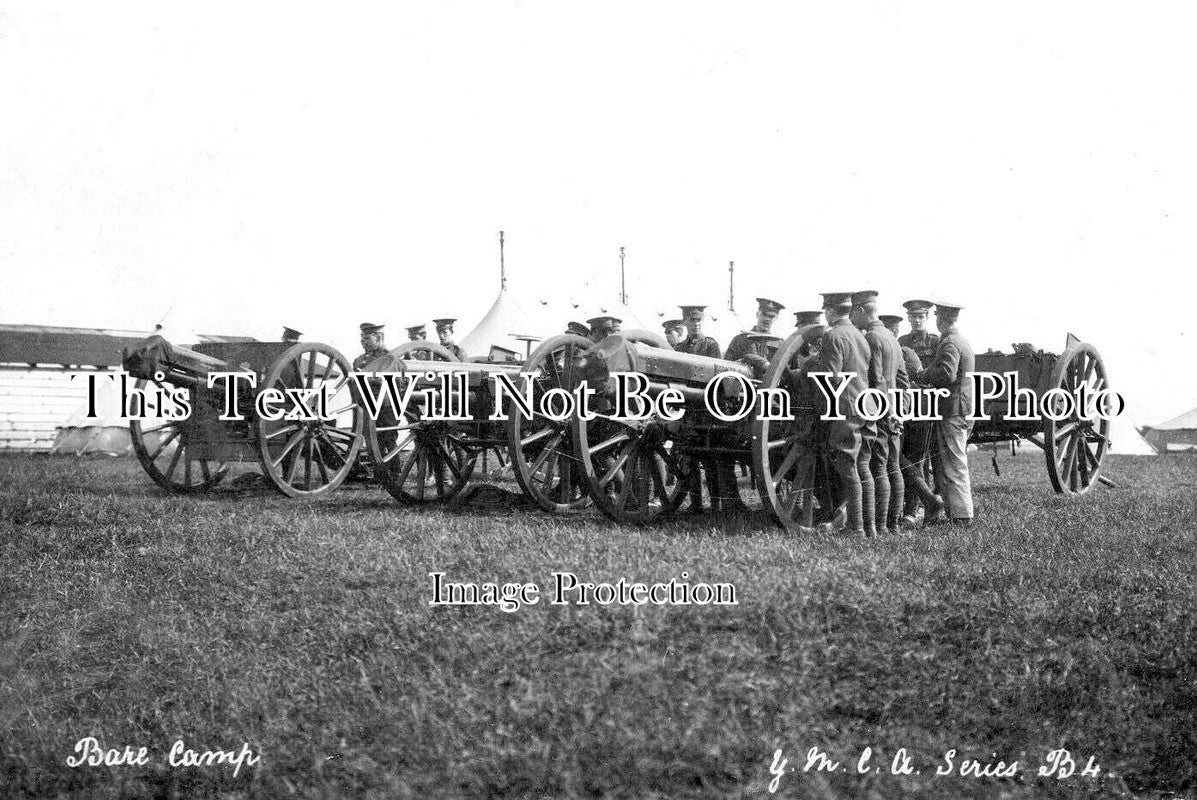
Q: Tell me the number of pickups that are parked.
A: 0